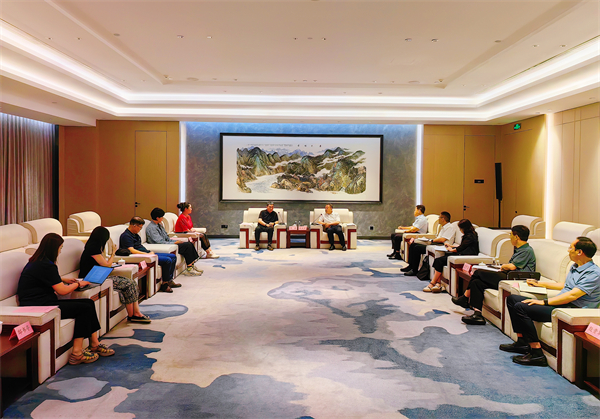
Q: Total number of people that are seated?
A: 12